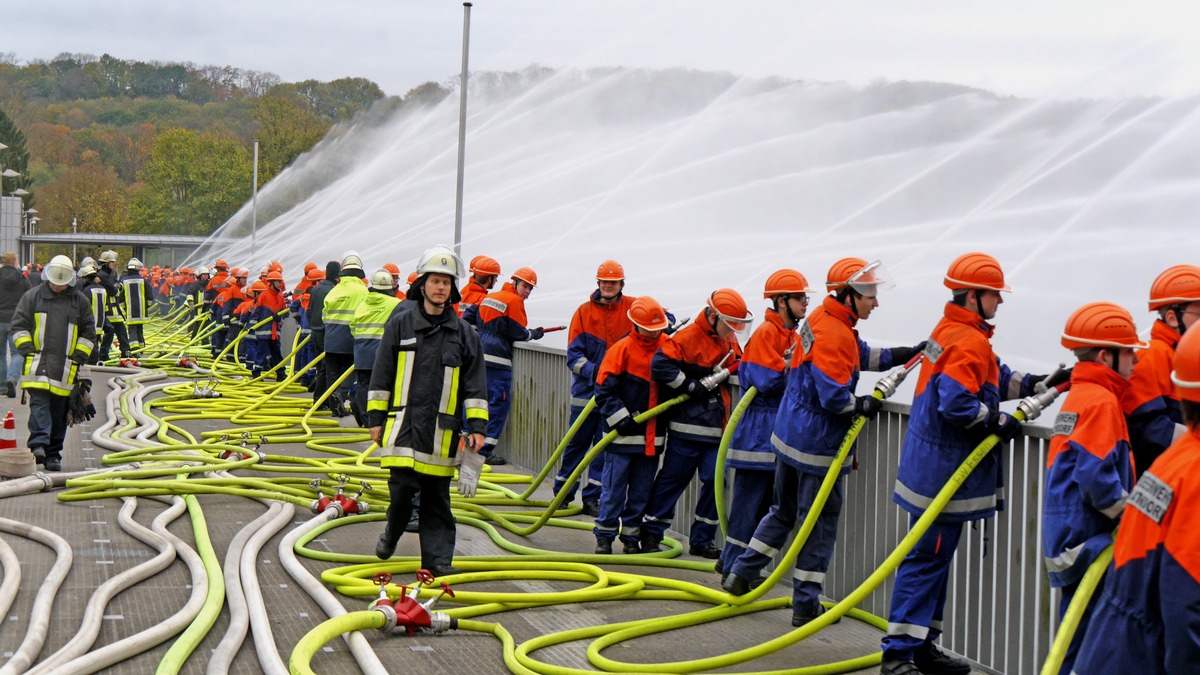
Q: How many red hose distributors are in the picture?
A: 5